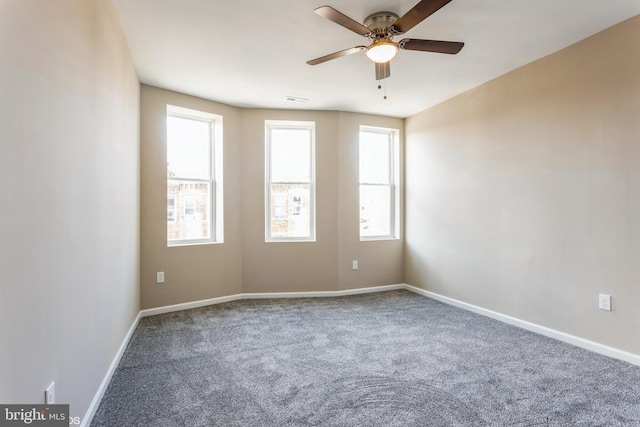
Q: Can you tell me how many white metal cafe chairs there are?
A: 0